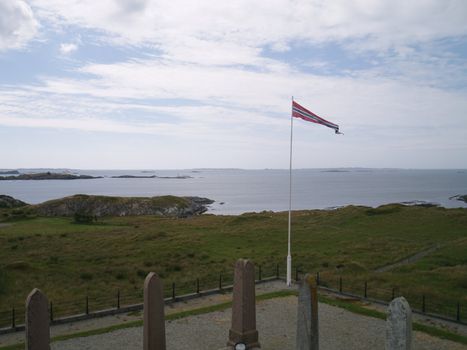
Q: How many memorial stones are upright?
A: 5